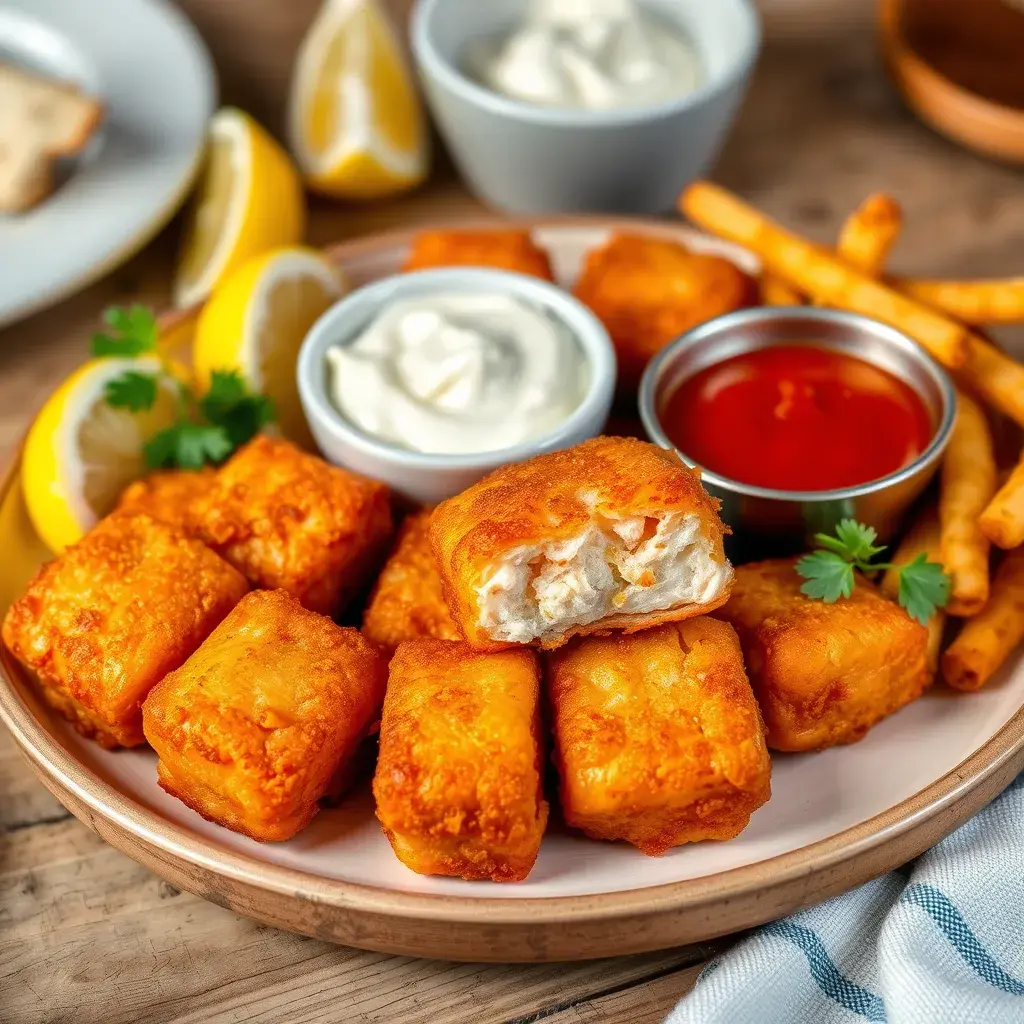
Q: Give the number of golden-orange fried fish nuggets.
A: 11